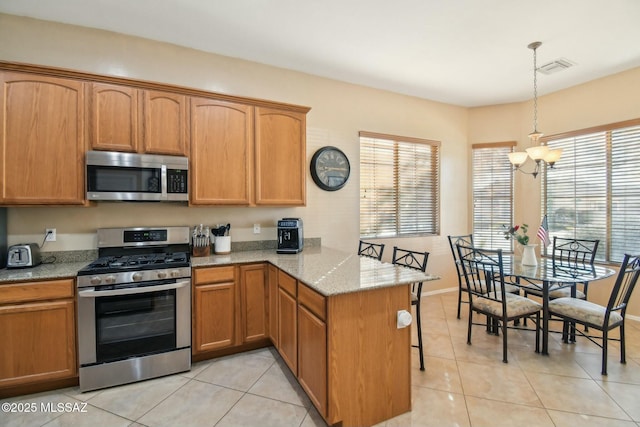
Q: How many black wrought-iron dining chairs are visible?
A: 4